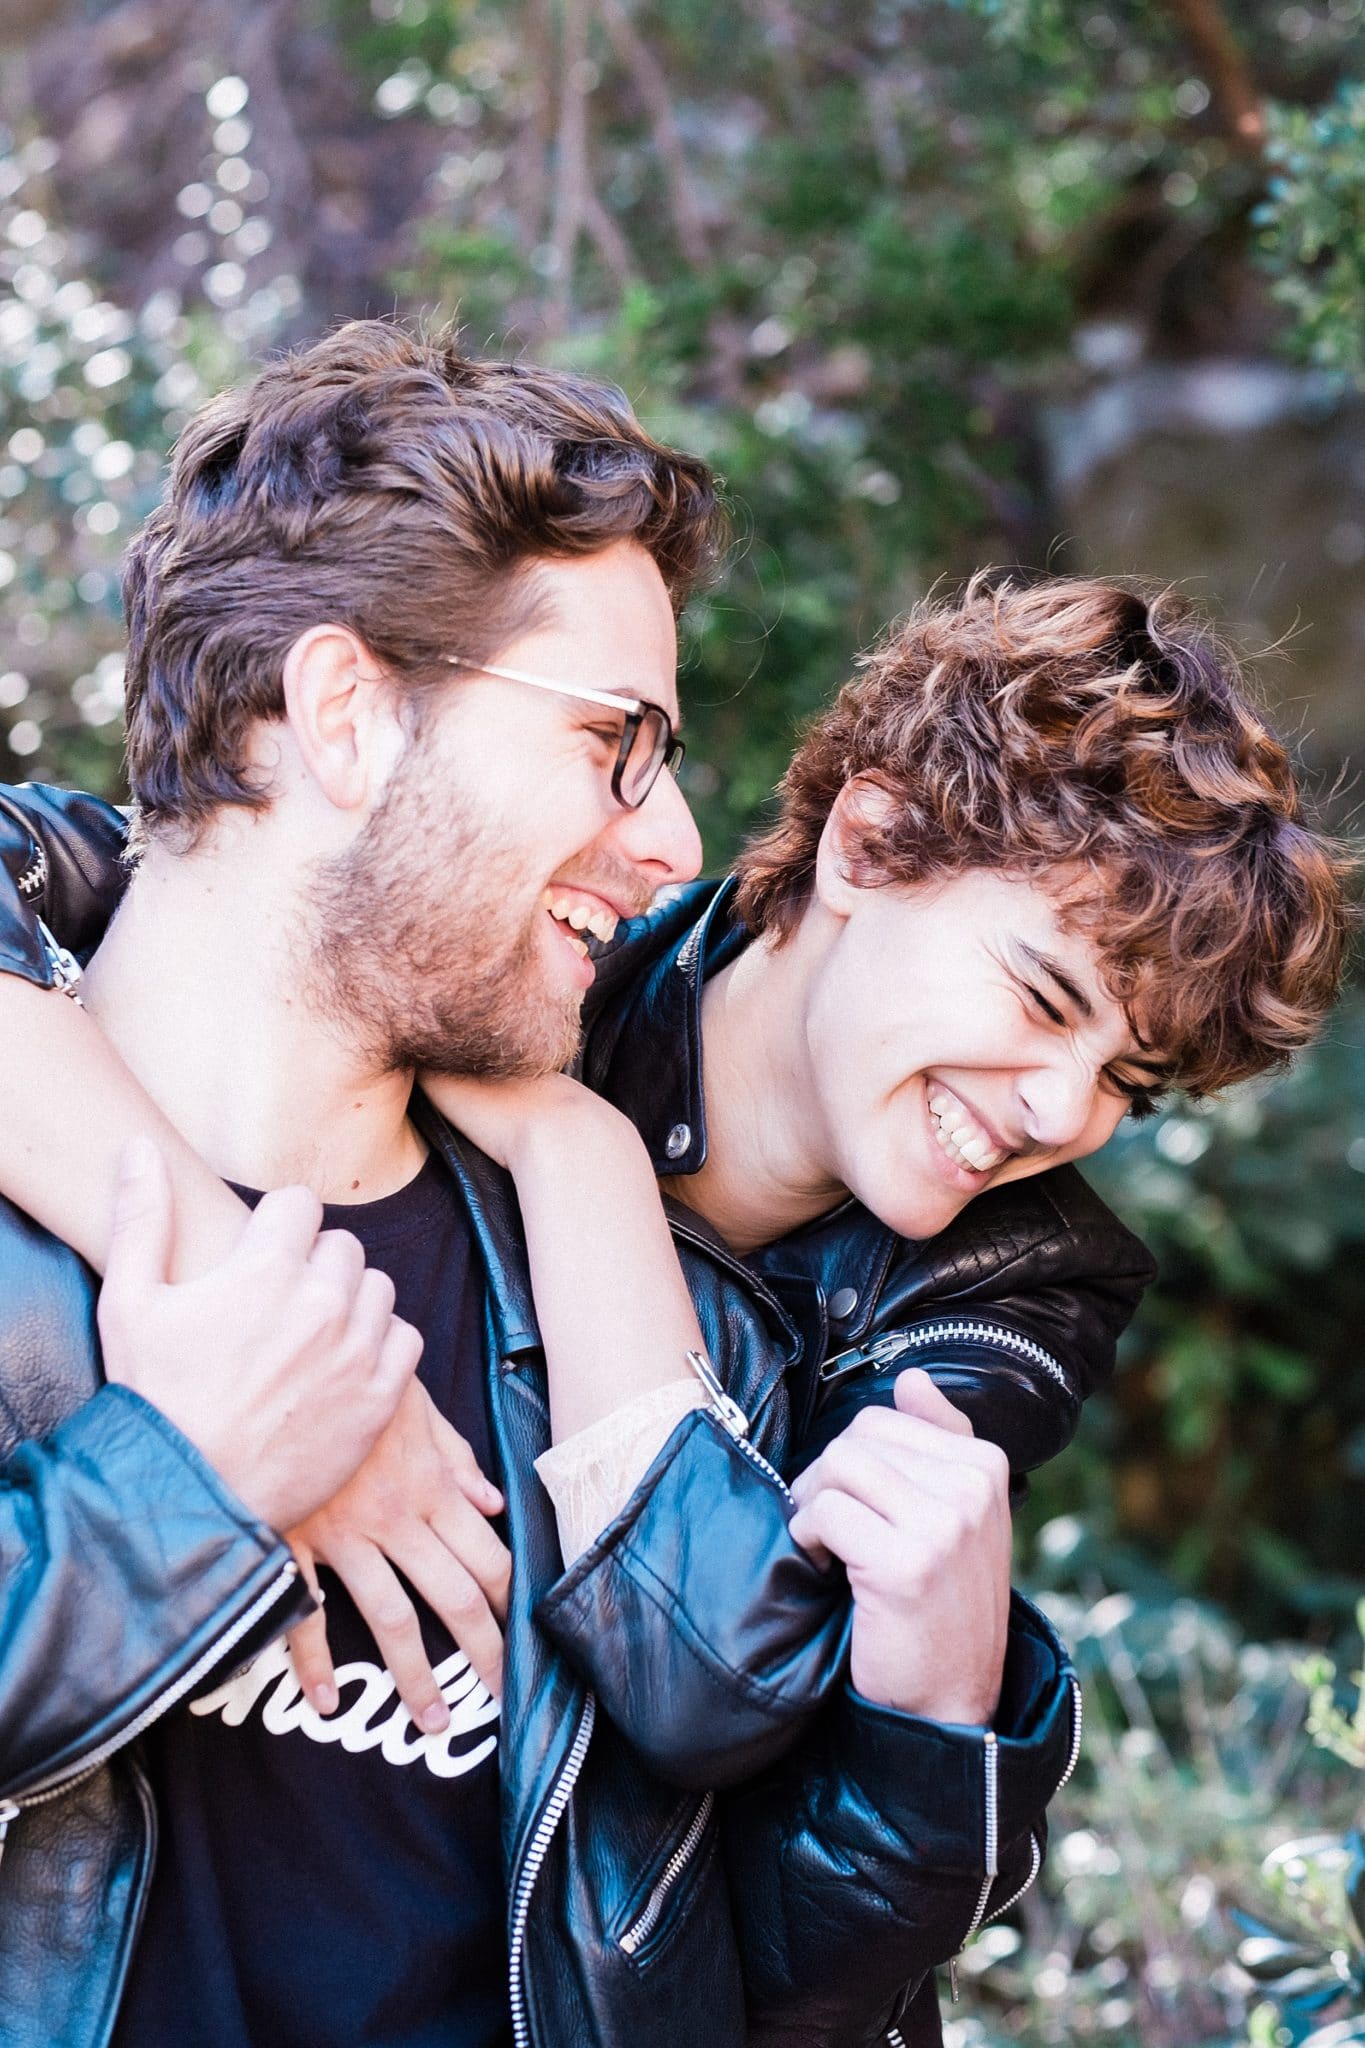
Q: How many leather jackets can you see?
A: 2